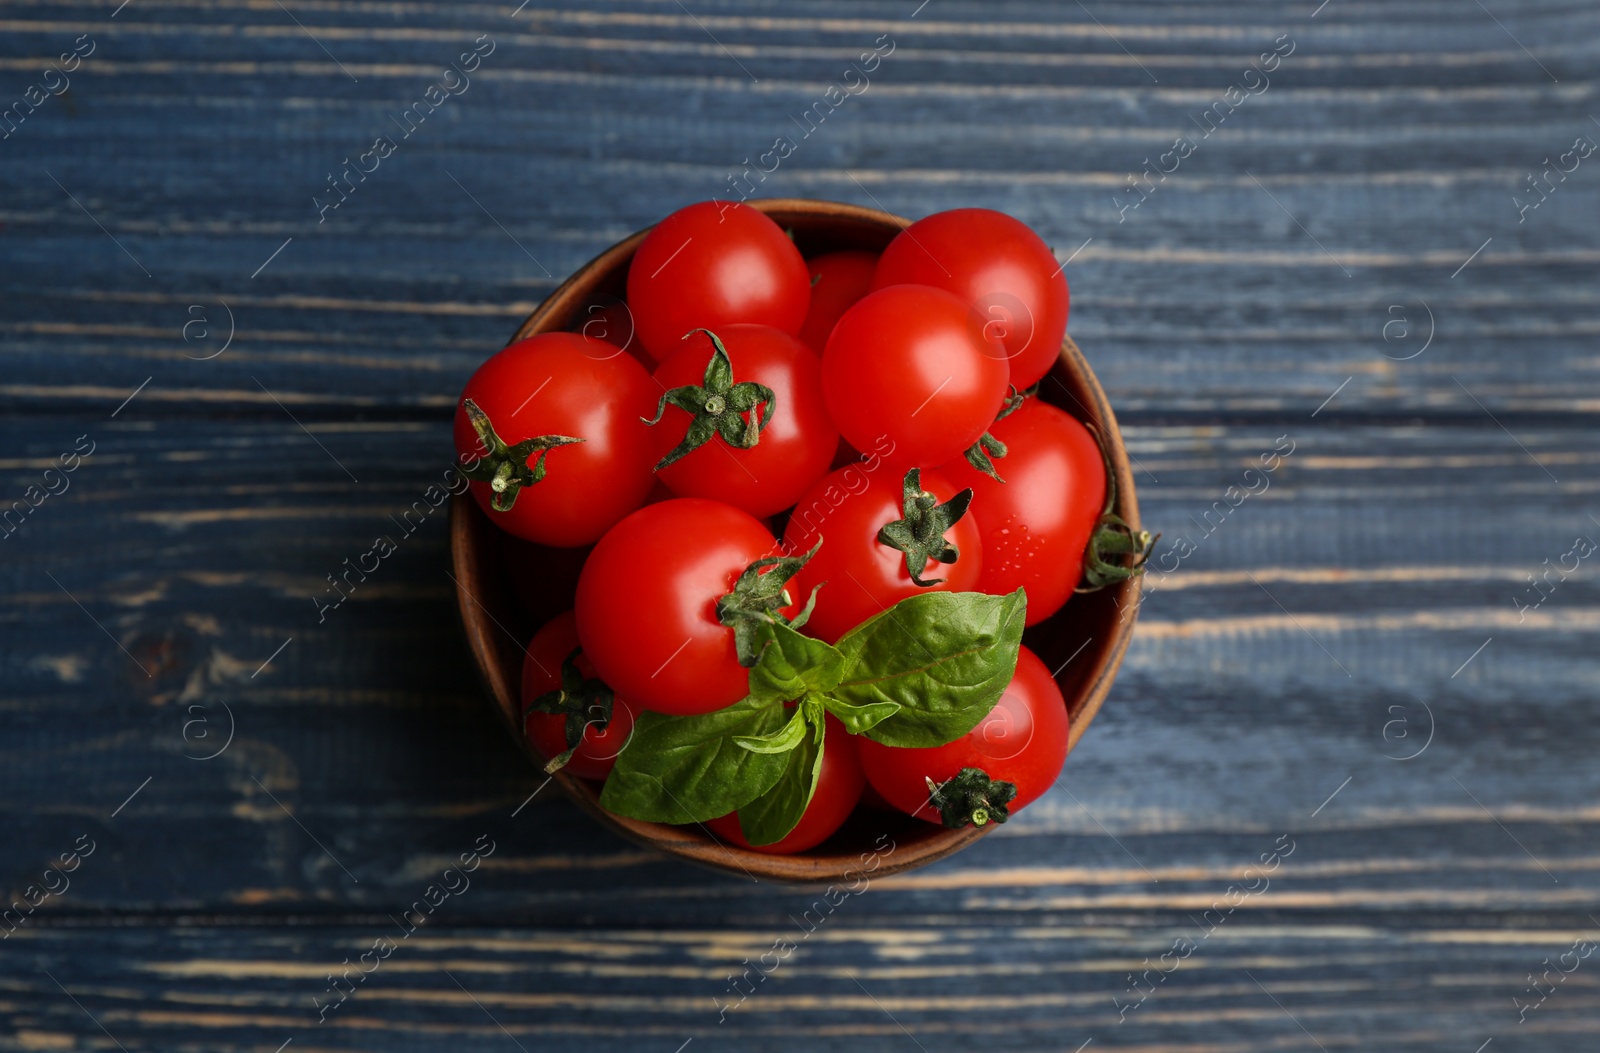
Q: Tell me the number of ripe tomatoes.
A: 13